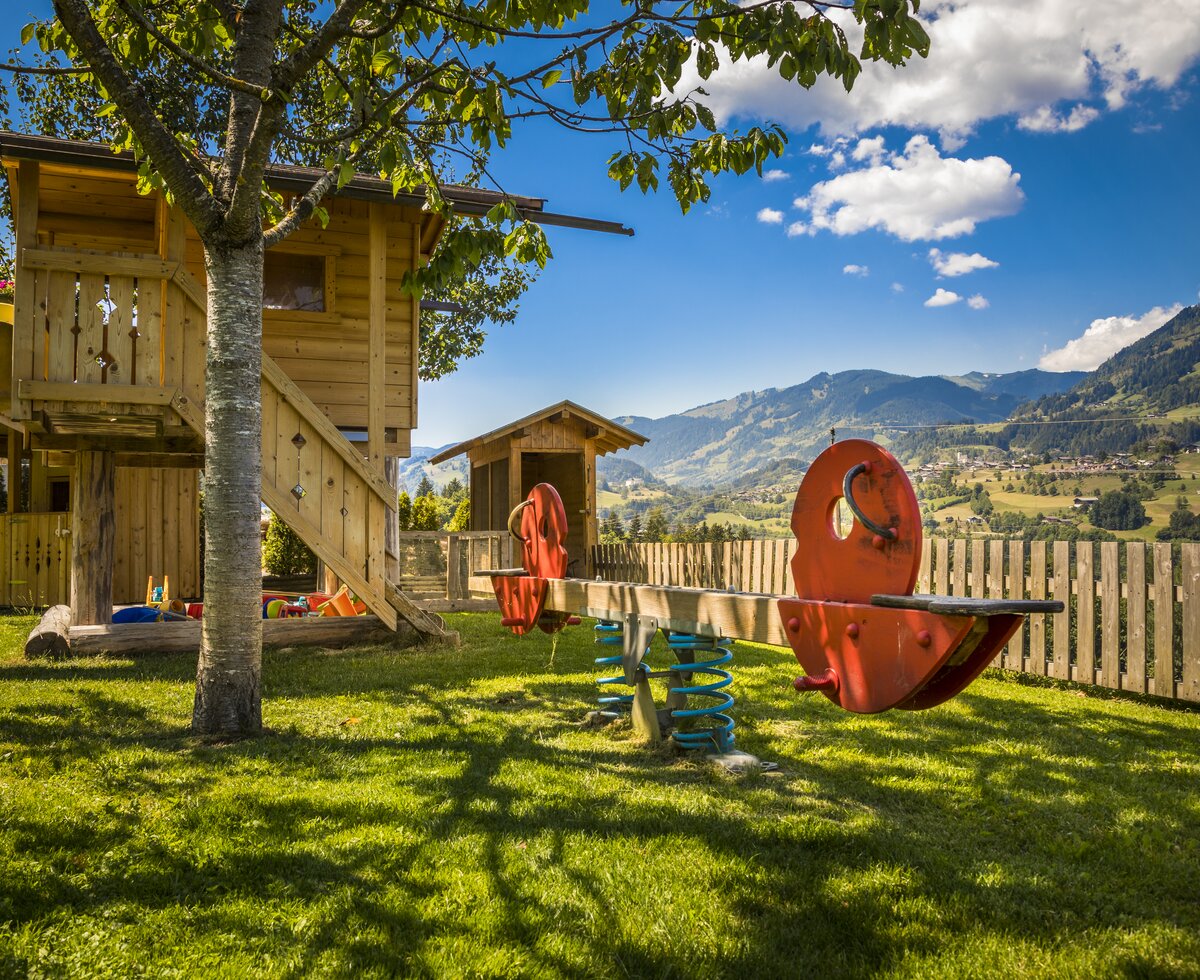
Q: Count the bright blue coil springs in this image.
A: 2